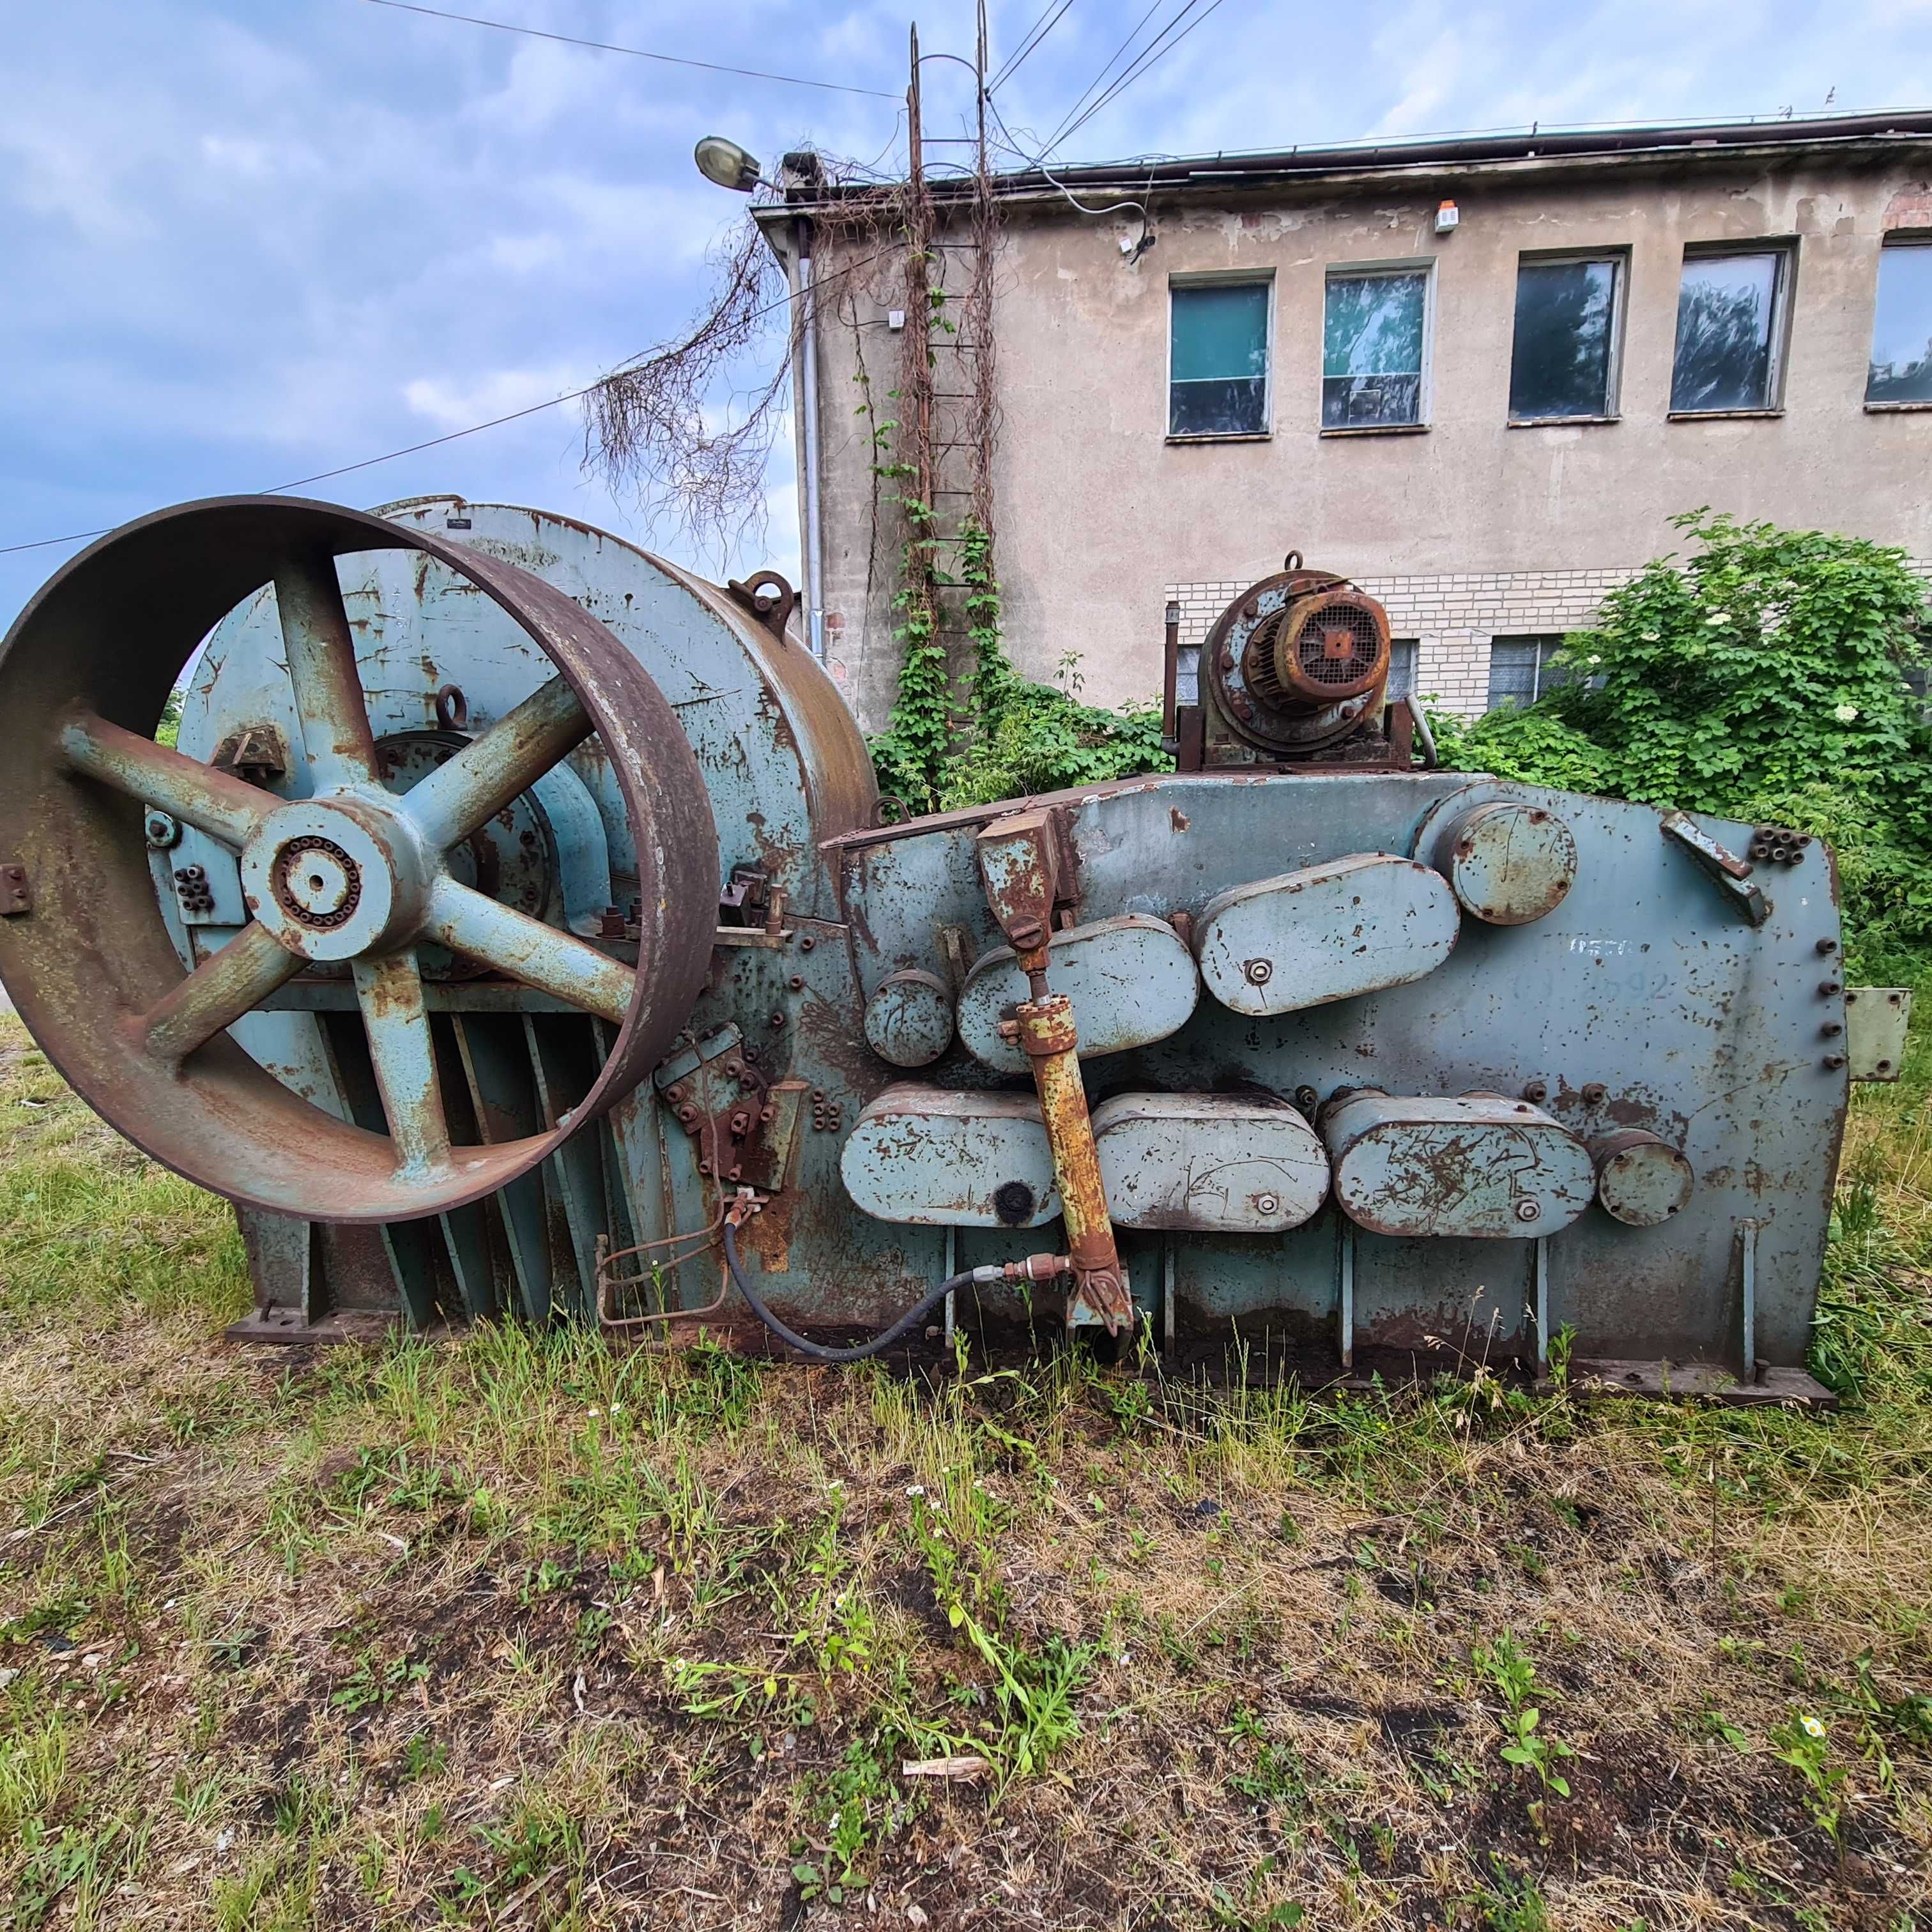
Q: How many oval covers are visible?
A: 5